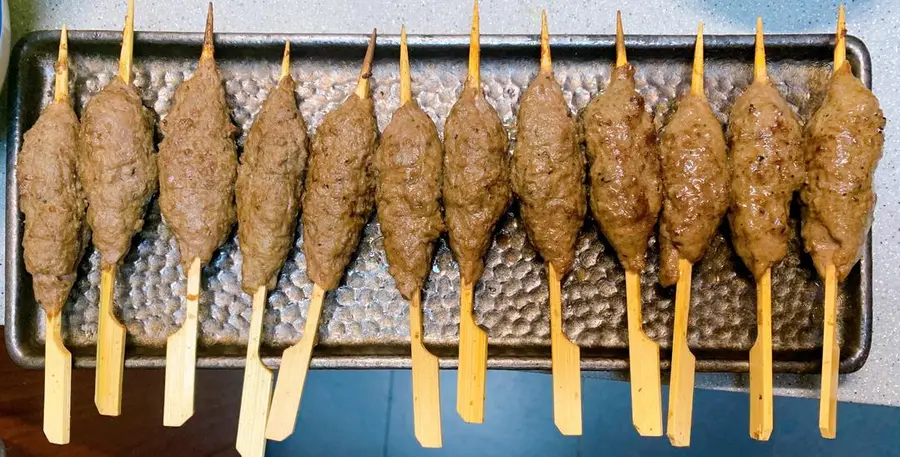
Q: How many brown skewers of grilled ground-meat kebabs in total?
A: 12